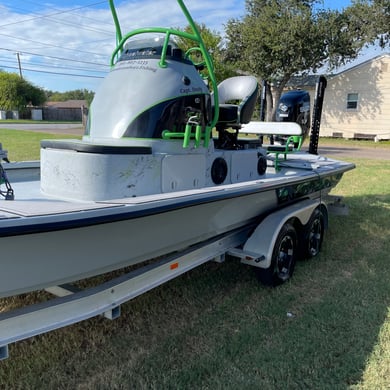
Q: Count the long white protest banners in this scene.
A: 0